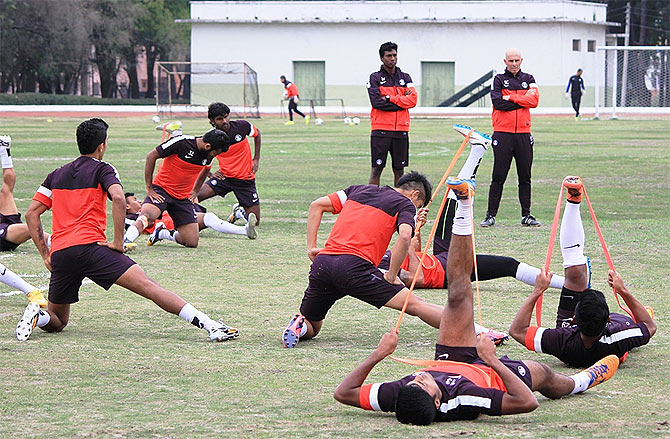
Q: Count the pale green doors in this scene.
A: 2